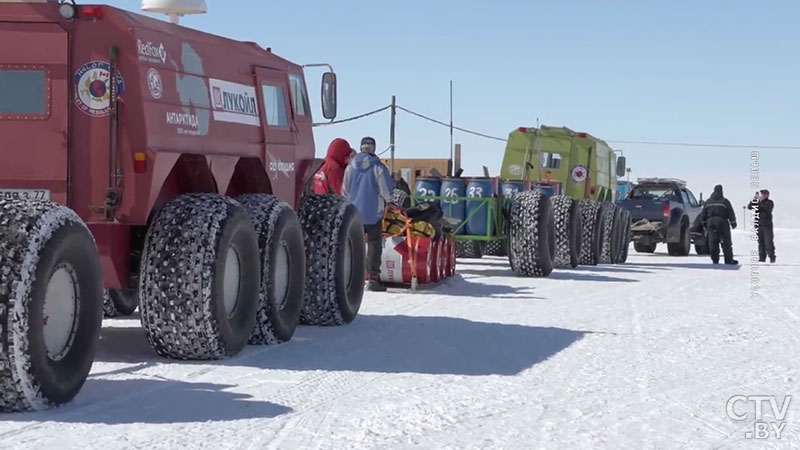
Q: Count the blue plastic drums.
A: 5